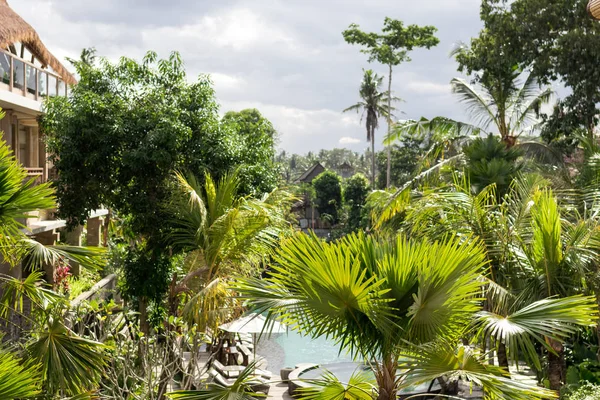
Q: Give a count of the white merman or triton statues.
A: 0